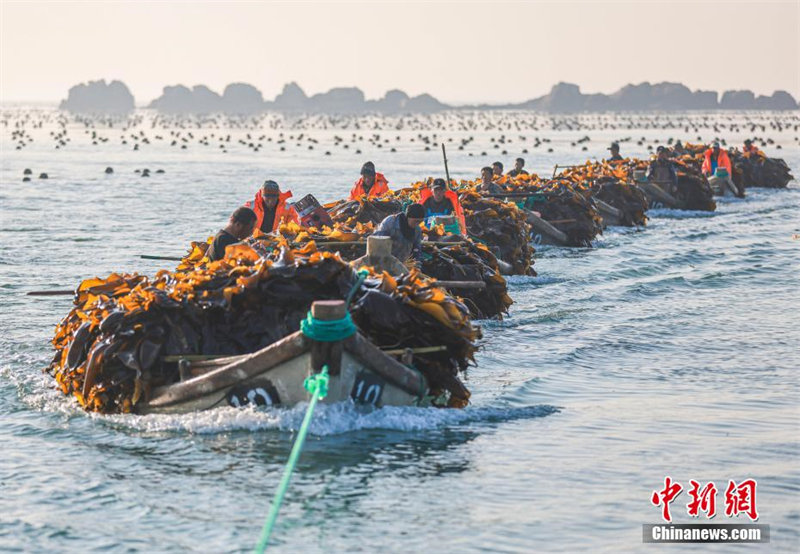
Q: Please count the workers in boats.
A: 13